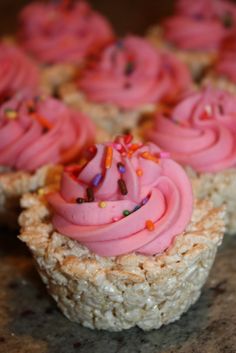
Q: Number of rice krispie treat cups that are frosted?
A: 8